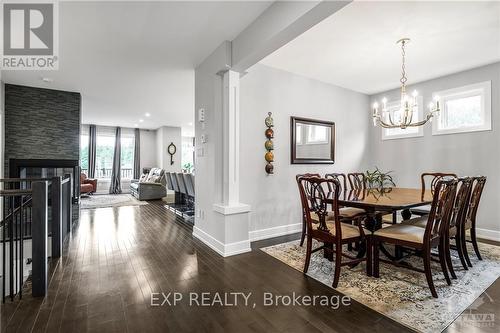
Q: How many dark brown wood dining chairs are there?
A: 8